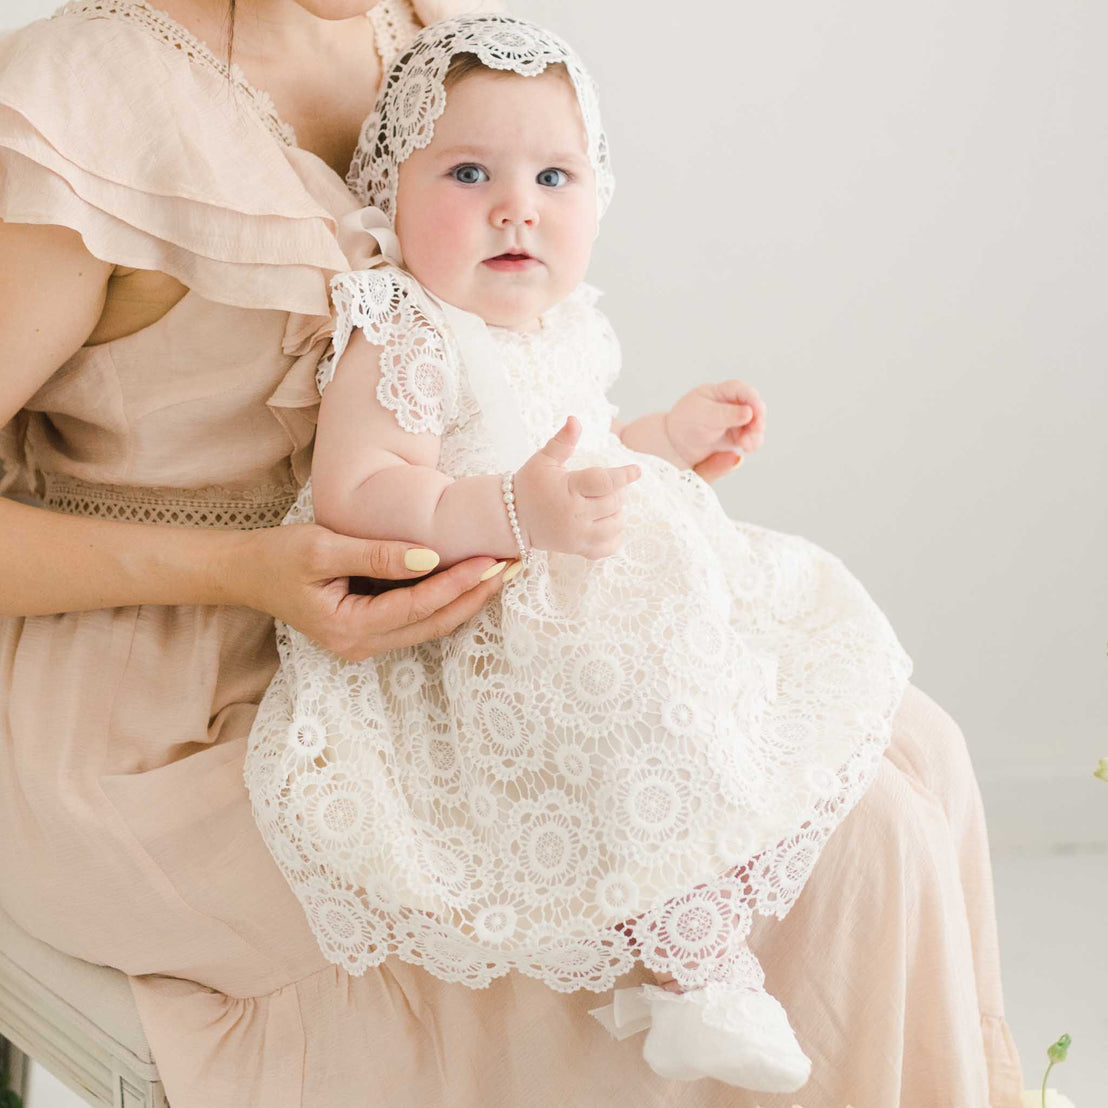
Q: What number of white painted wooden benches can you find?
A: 1